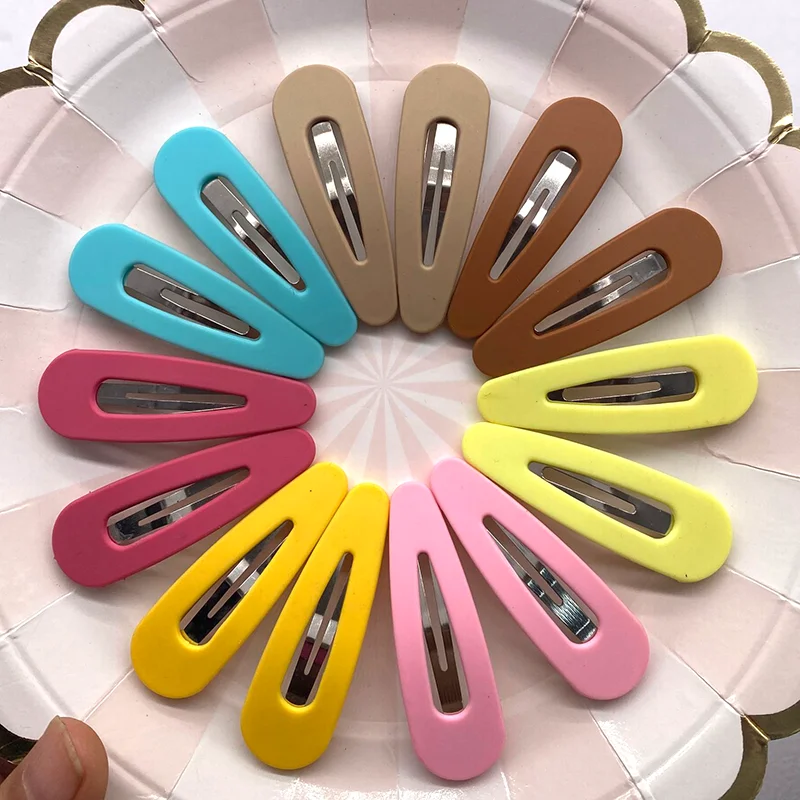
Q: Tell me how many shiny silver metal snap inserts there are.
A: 14